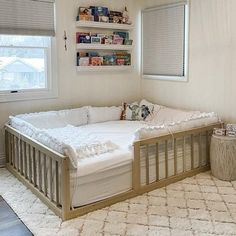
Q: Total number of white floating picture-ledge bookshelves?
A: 3